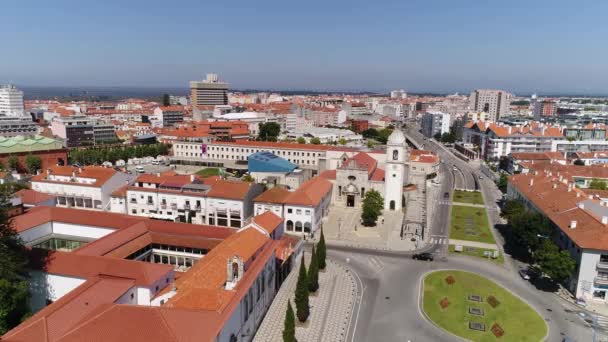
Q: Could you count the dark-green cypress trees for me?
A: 4